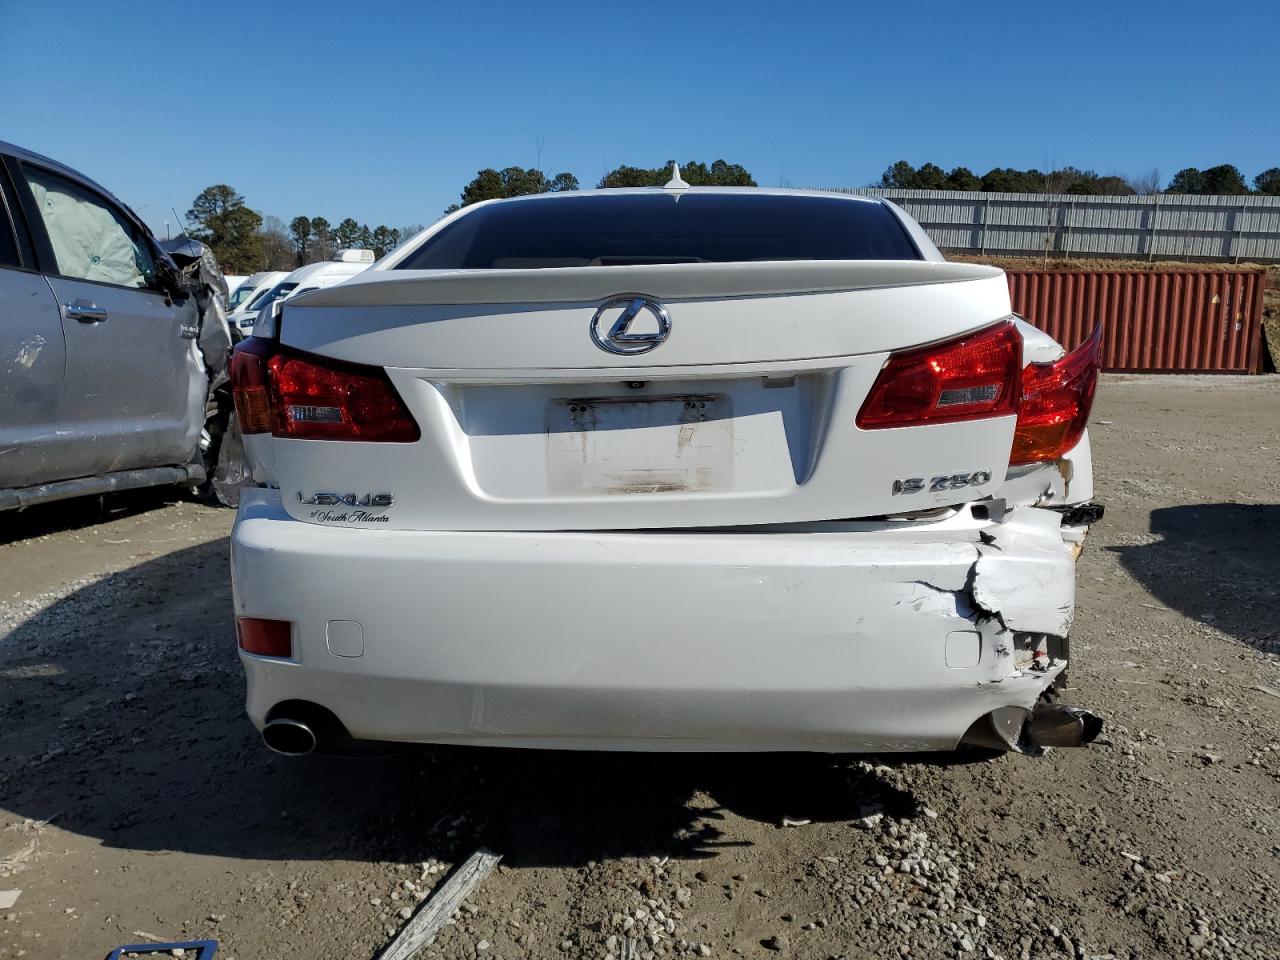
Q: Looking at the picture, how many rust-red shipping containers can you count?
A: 1